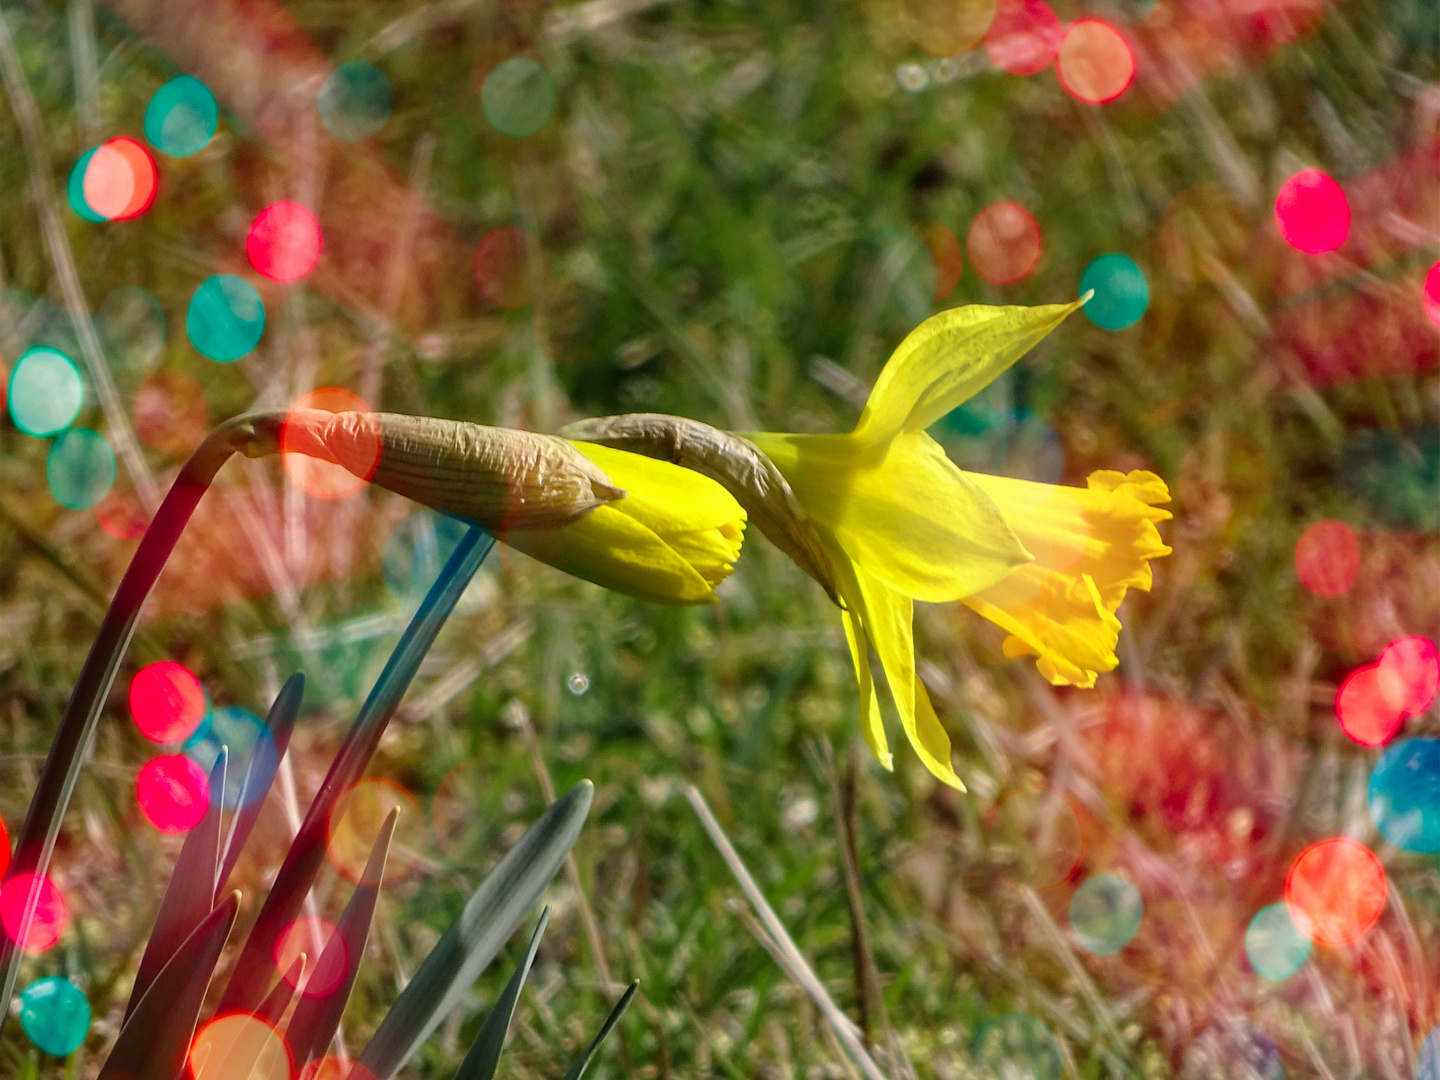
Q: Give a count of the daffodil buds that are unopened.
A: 1